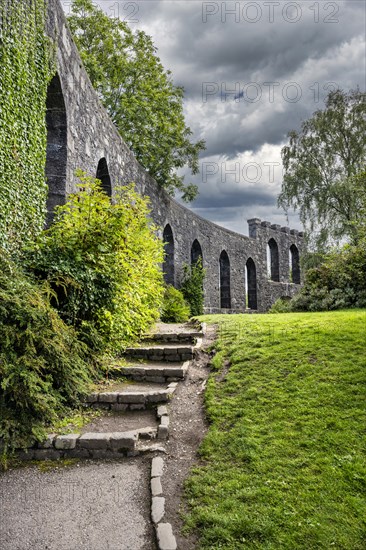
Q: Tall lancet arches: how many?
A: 8